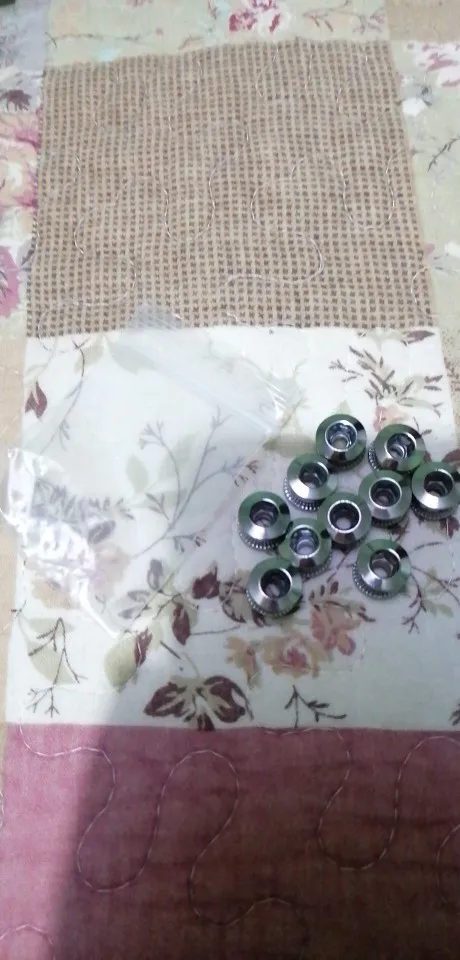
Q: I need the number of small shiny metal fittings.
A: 10